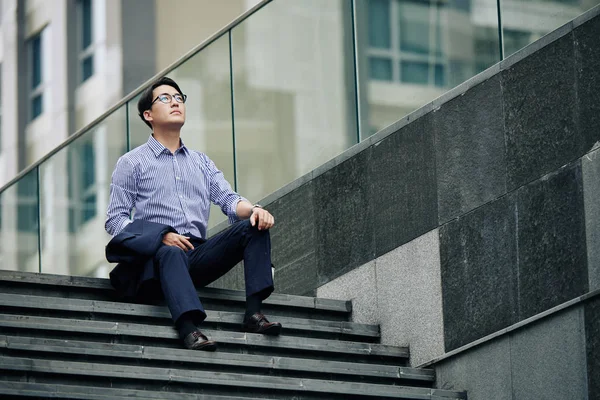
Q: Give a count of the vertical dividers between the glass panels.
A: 5